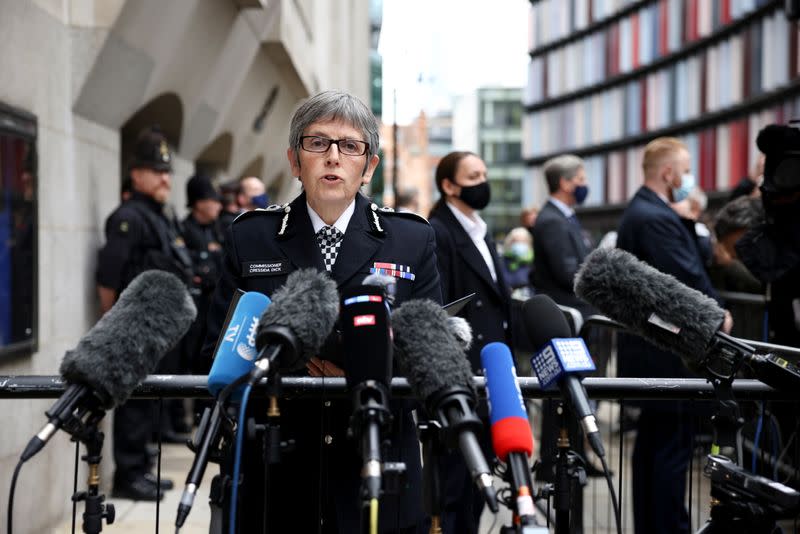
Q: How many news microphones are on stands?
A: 8